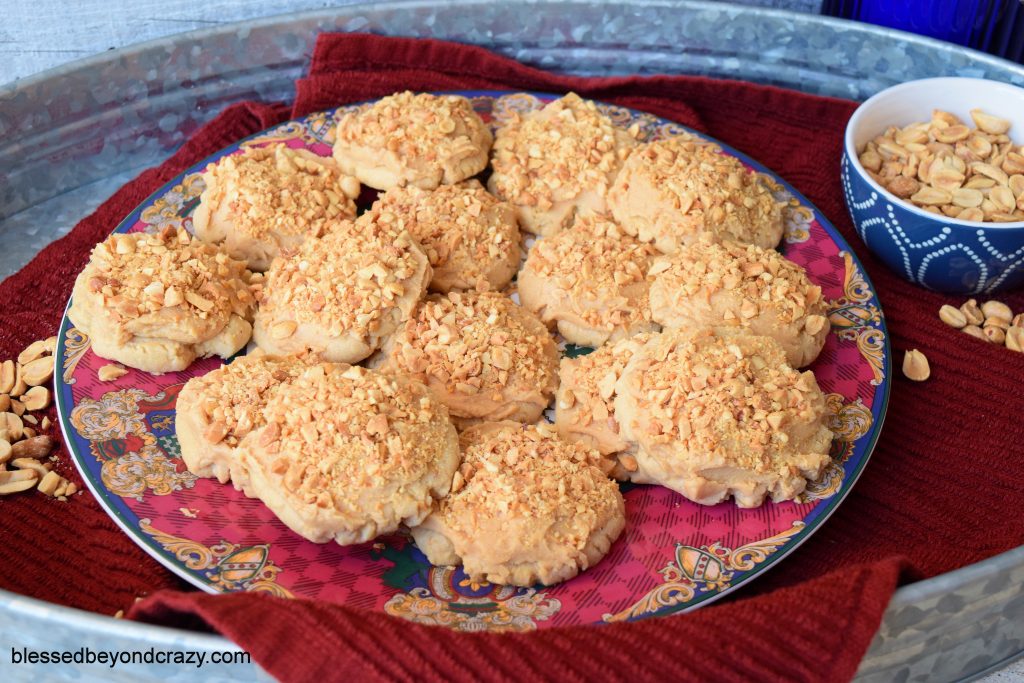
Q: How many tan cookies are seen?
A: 15